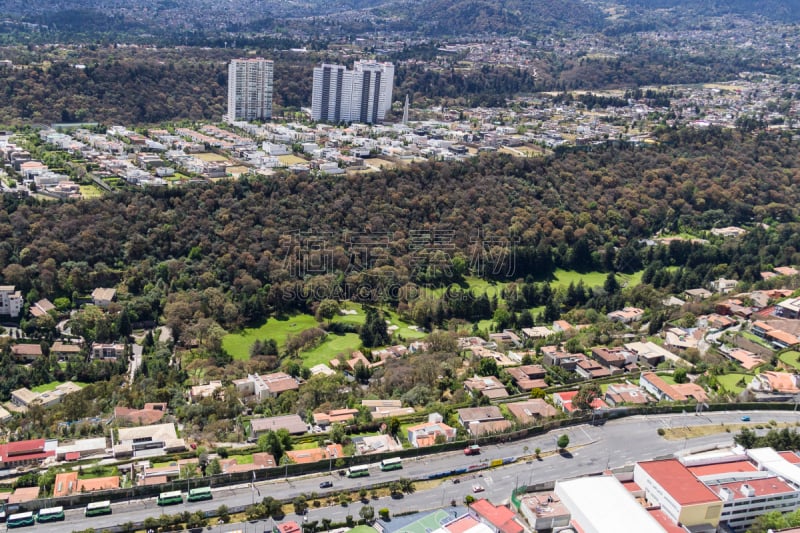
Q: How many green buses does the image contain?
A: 7